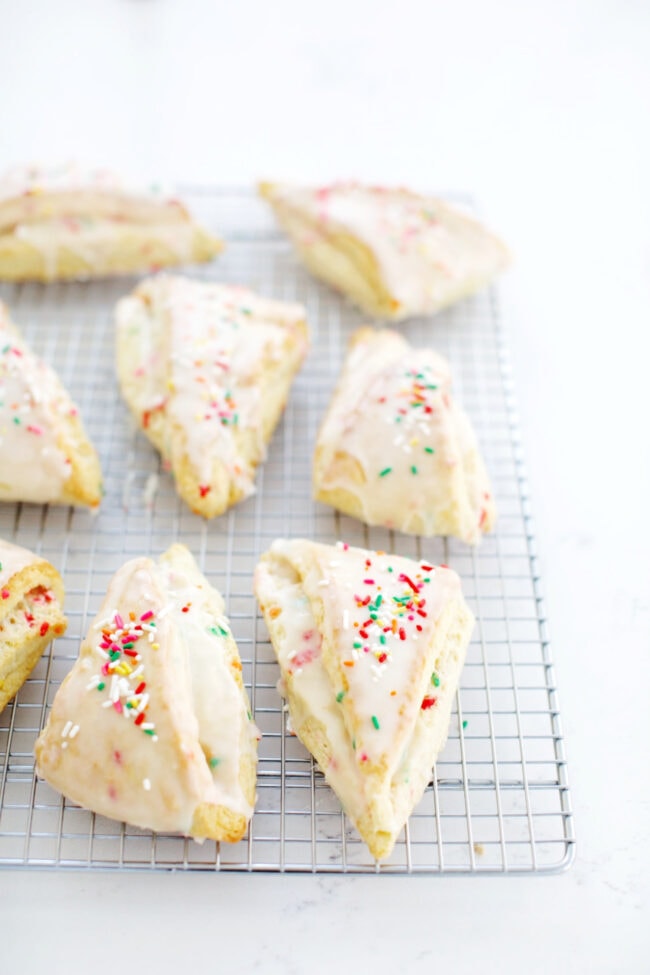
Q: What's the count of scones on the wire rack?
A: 8